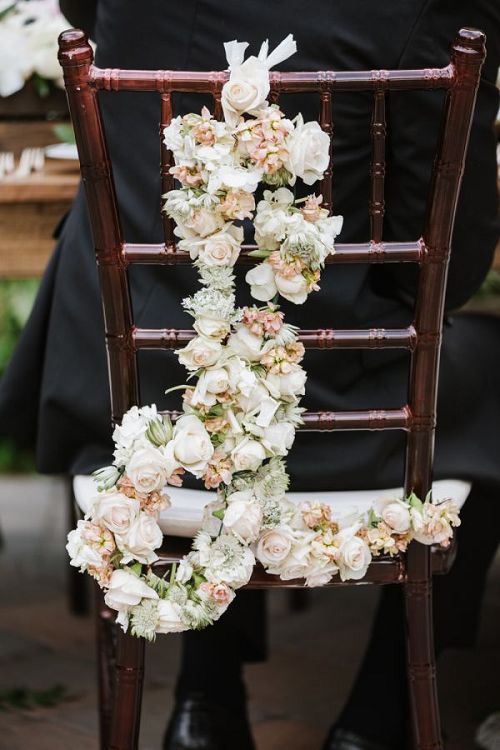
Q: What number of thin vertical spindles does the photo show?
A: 5